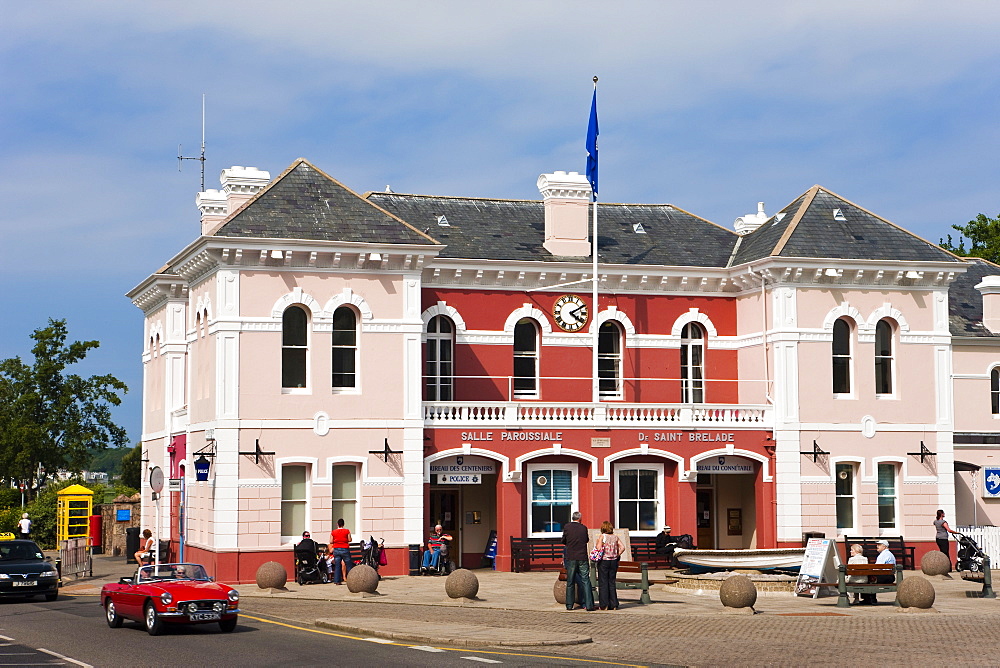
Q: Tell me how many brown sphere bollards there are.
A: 7